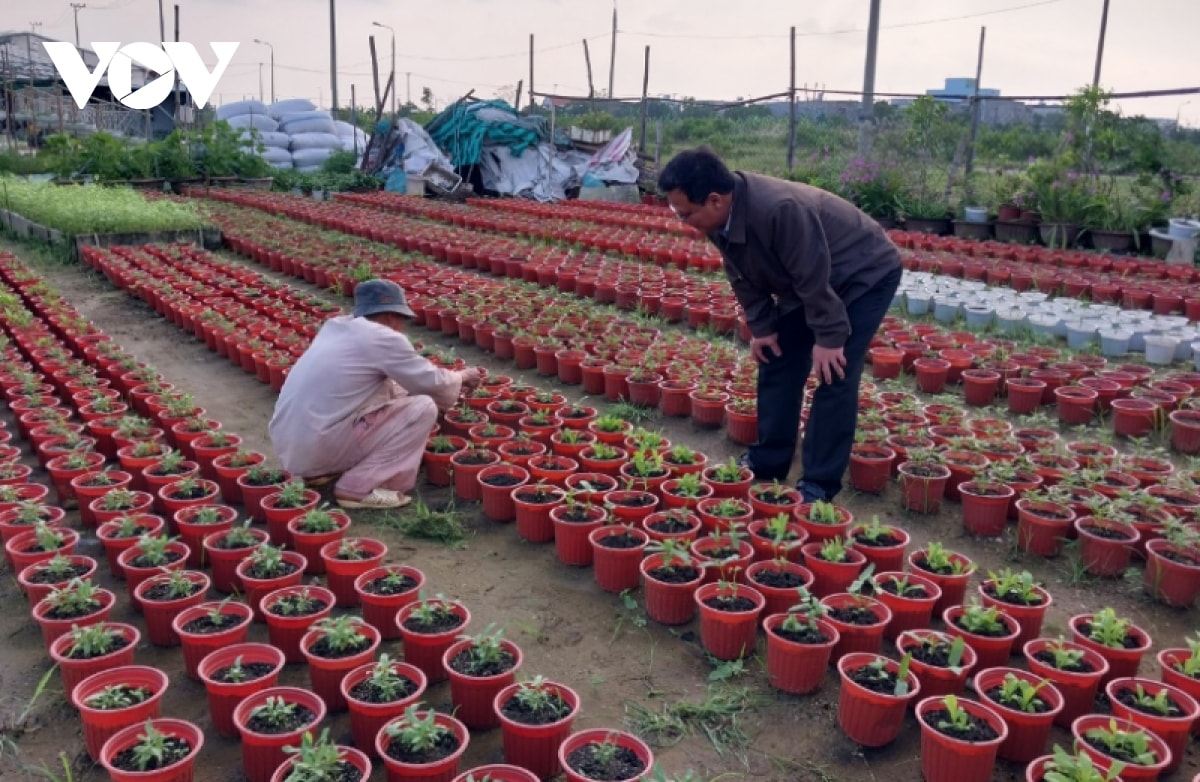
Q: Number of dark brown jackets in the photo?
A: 1